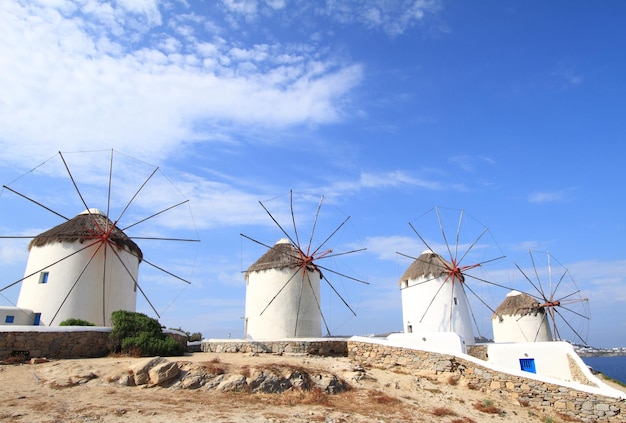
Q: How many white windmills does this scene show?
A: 4